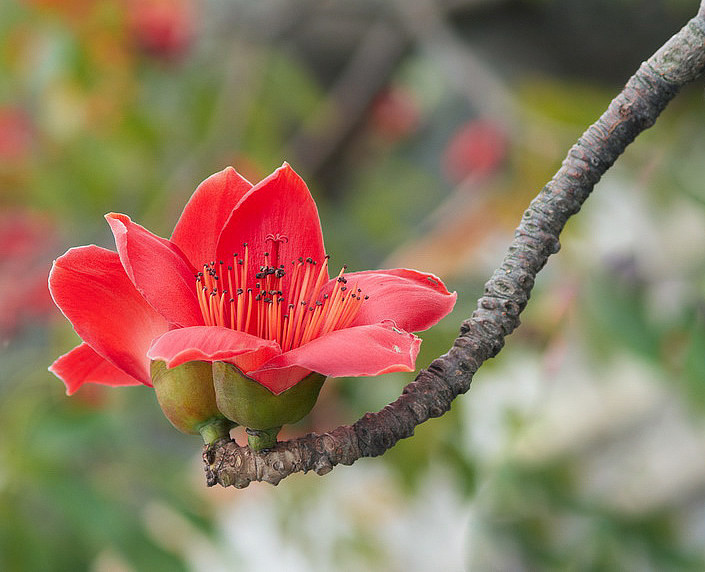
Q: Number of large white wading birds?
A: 0